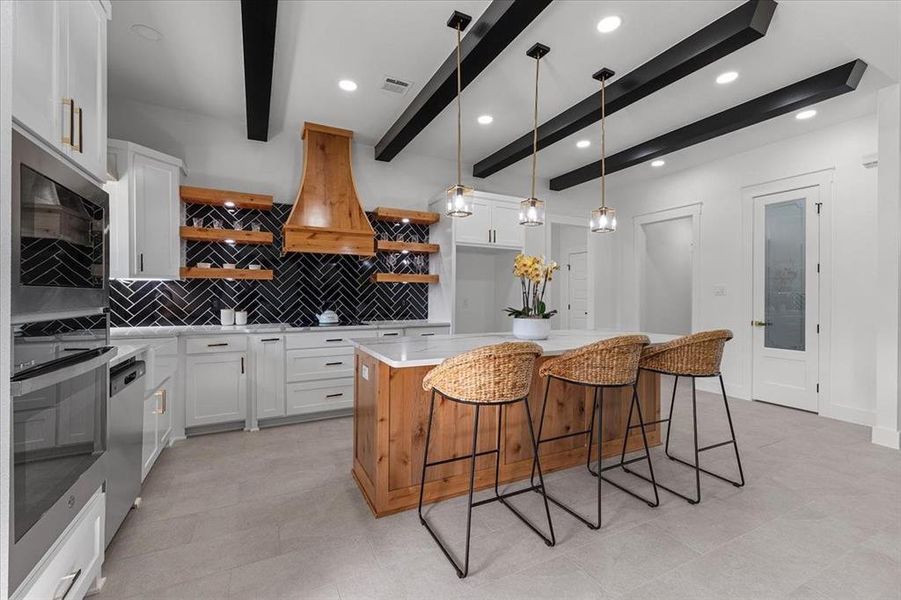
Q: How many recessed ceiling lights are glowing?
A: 7